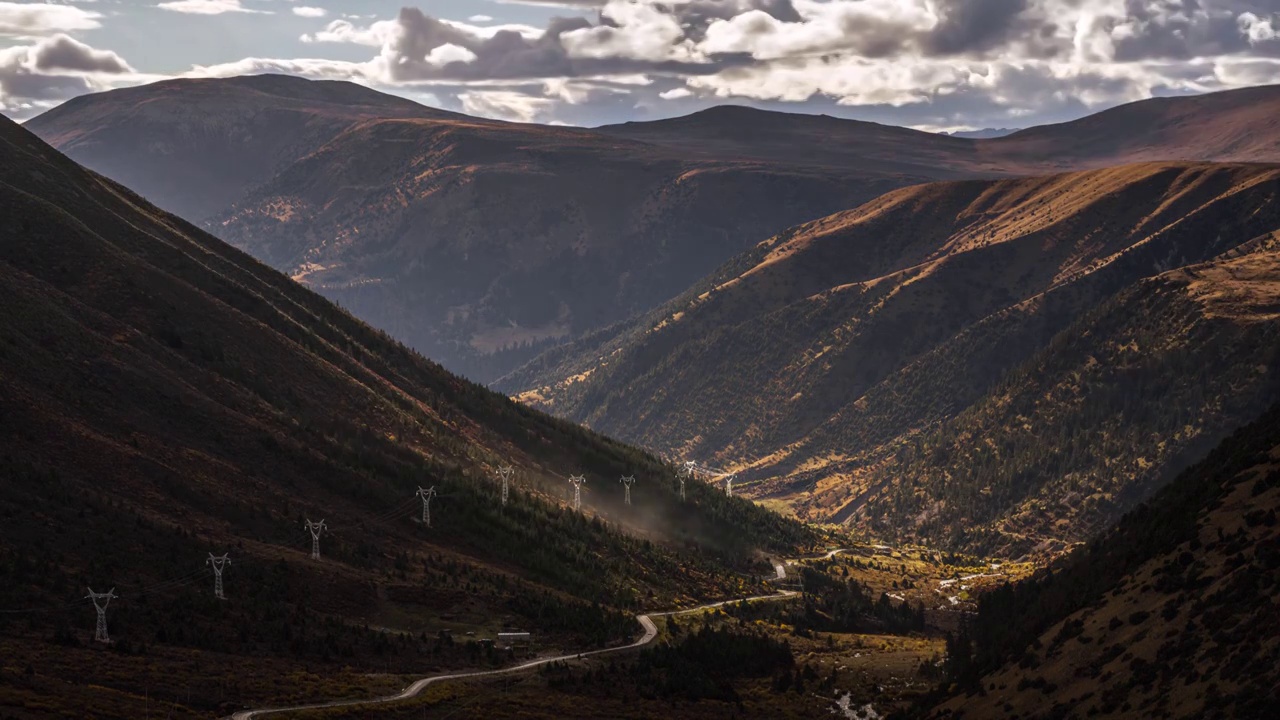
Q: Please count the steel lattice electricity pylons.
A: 10